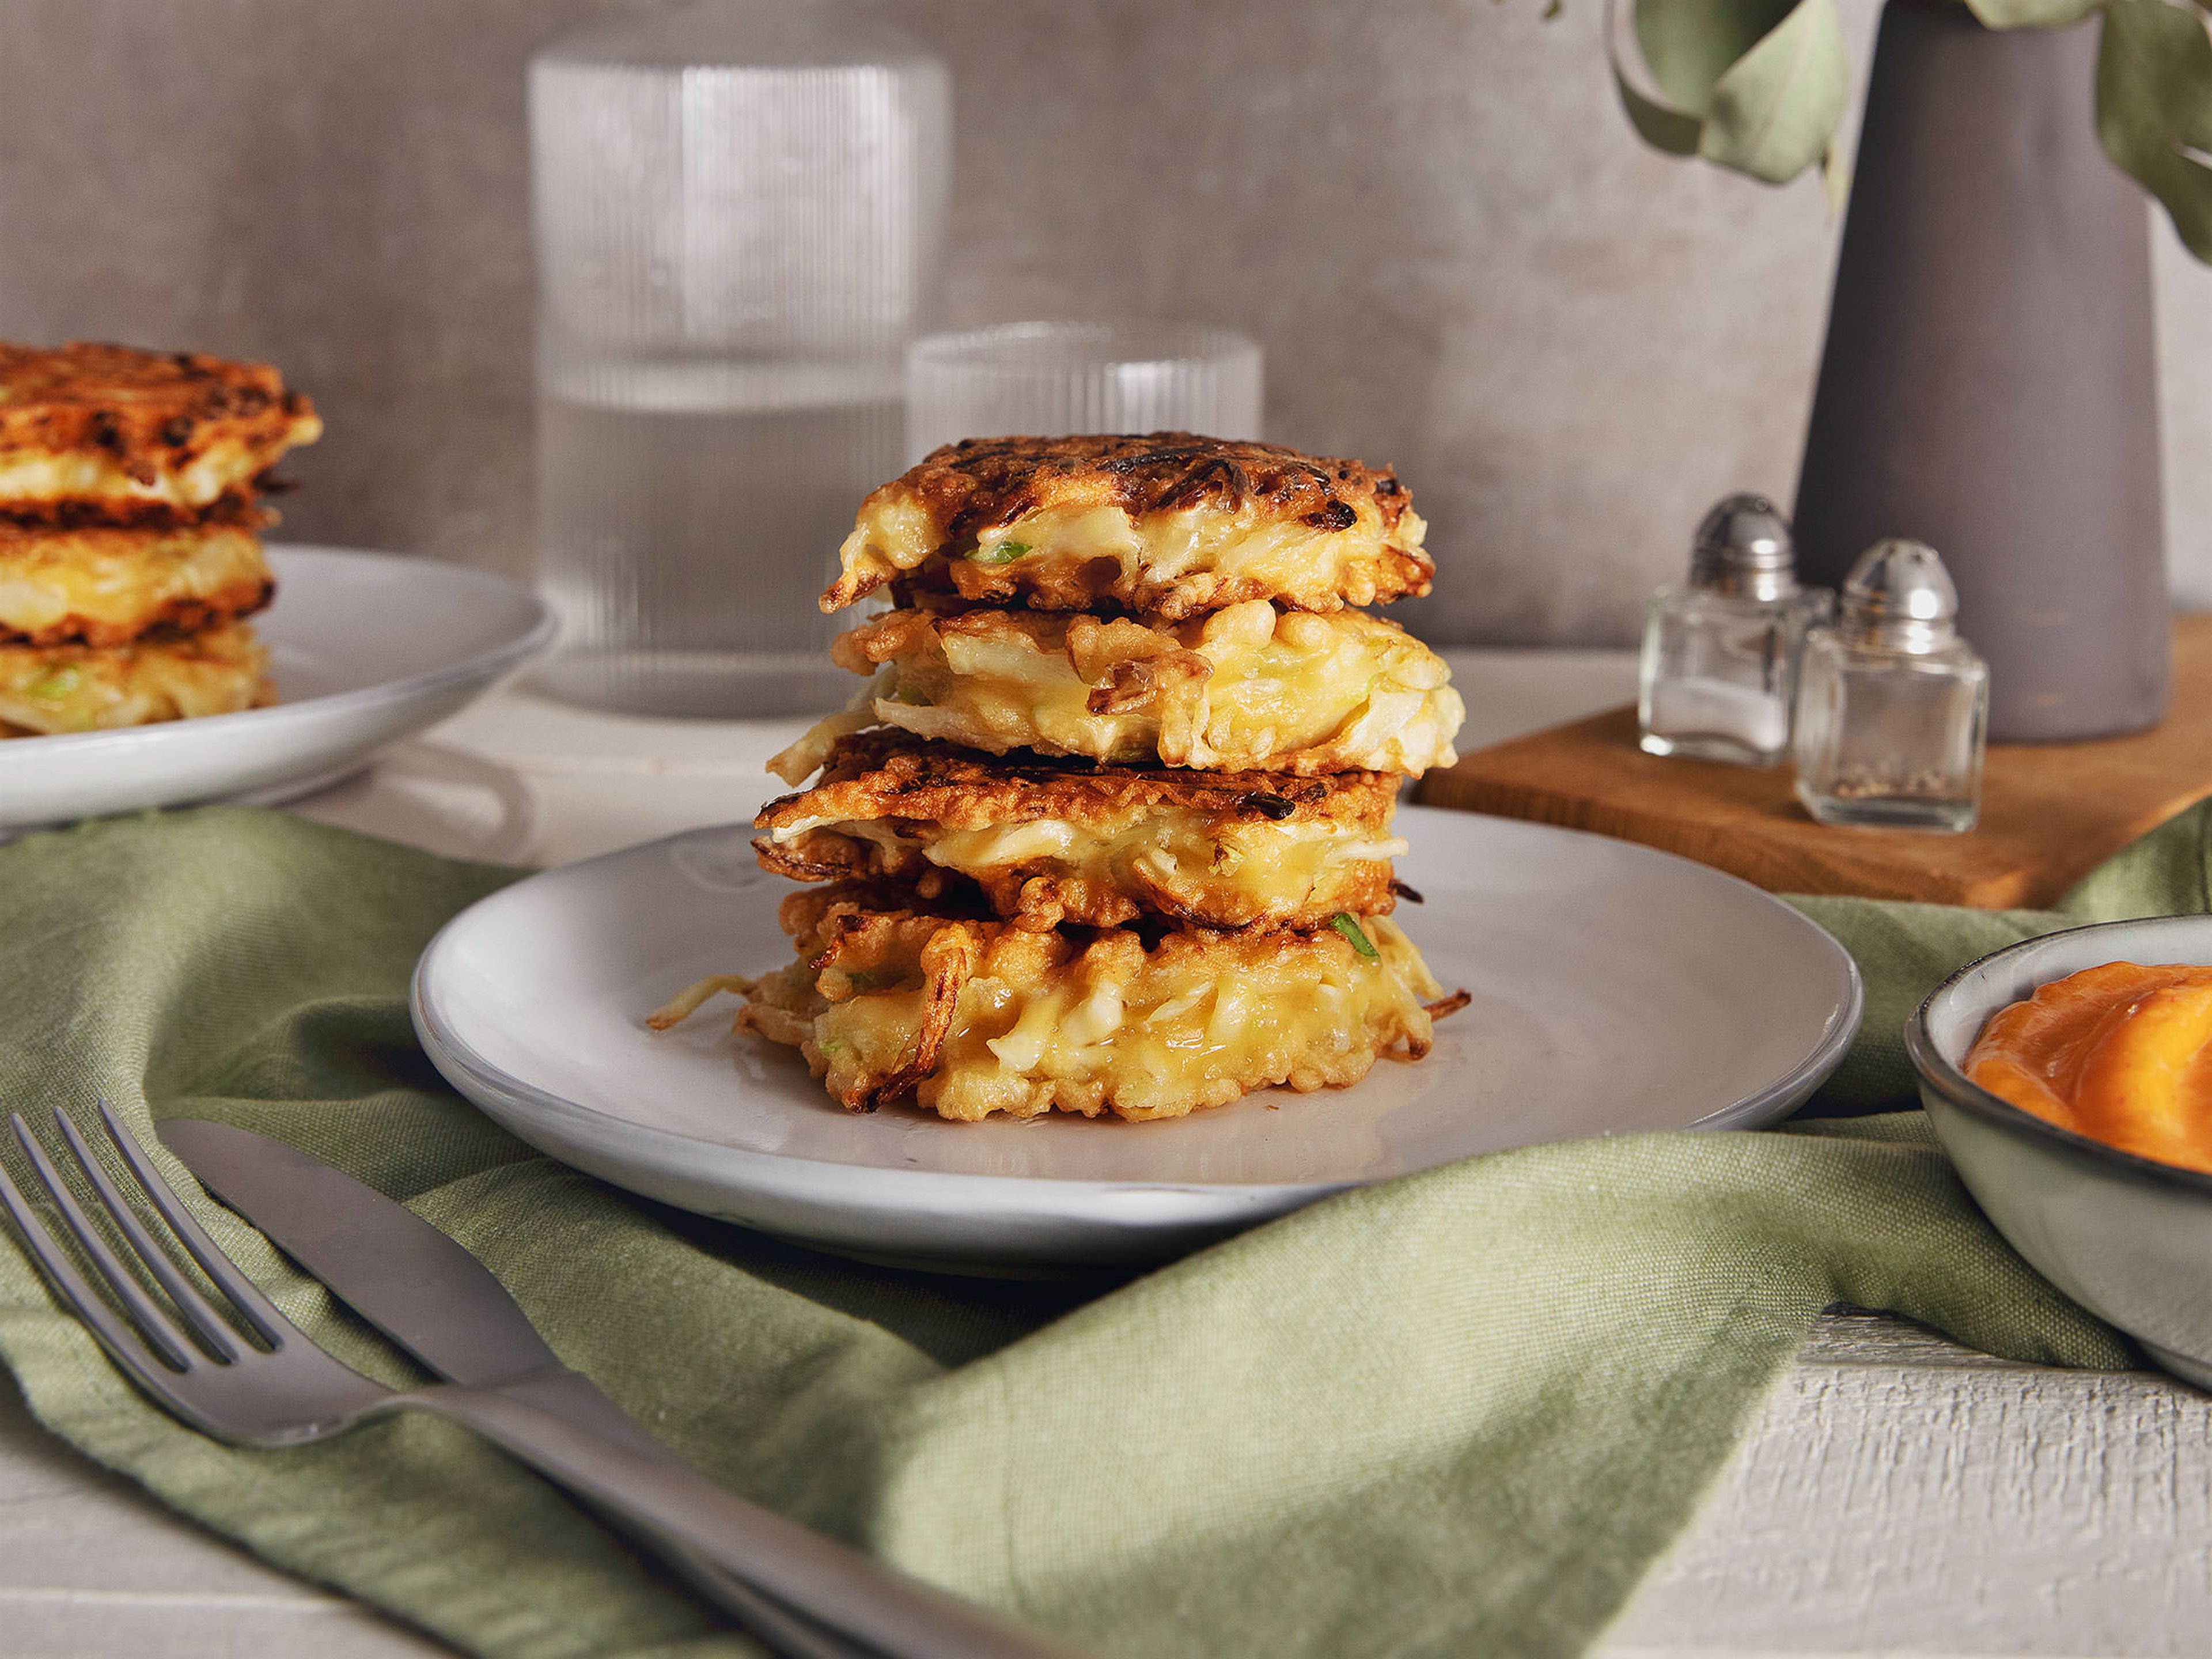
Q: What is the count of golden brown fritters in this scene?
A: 7